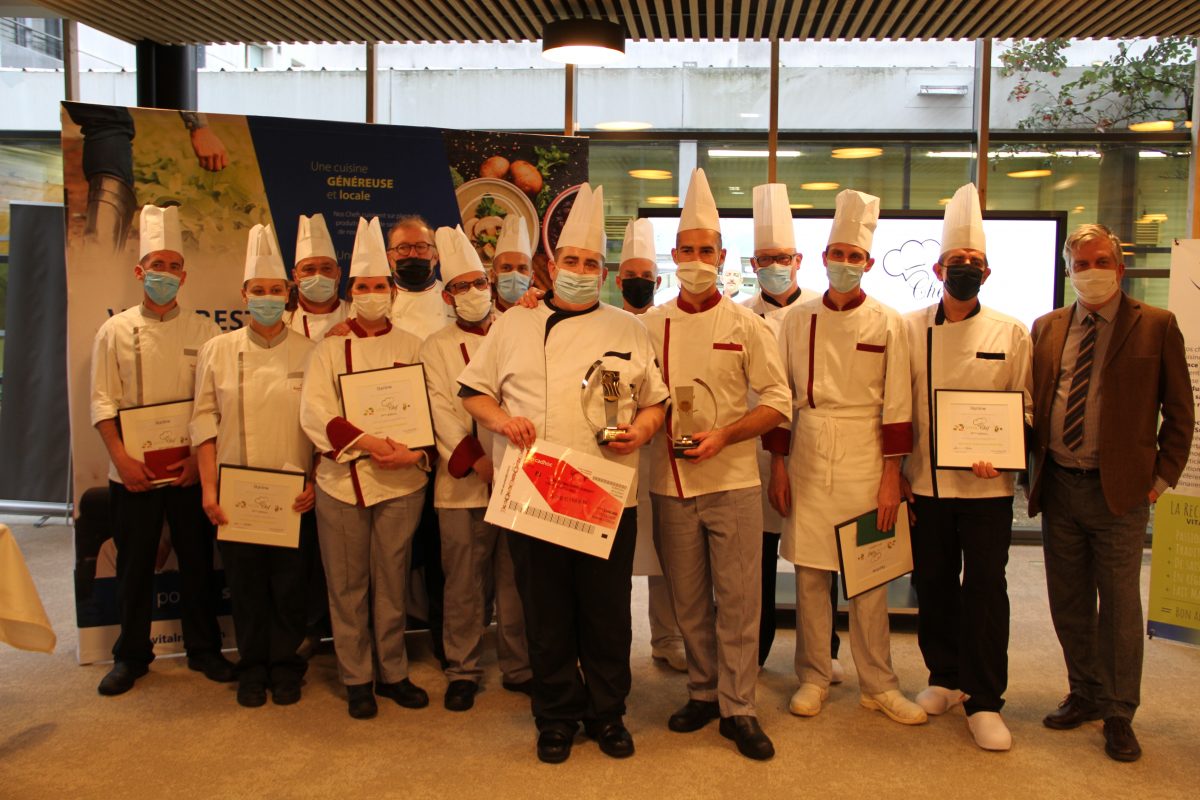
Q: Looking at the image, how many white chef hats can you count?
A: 12